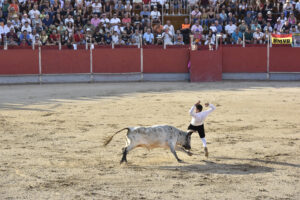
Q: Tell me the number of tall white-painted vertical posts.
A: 4